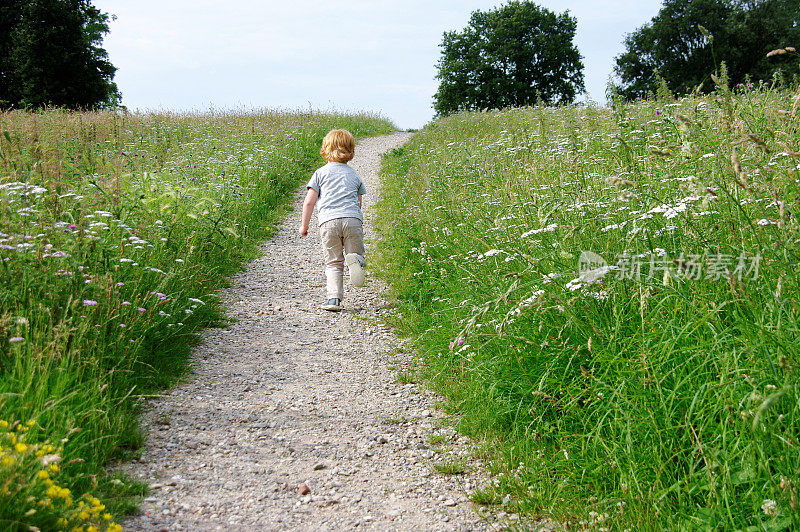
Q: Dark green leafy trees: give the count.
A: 3